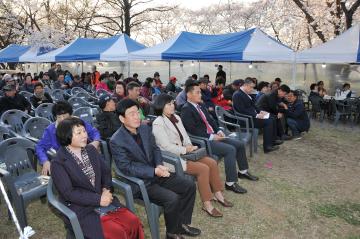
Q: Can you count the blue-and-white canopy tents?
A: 4